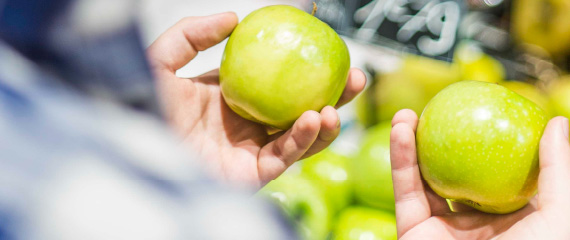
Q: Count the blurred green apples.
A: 4